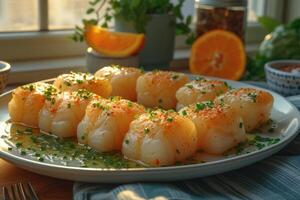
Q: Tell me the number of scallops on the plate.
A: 10